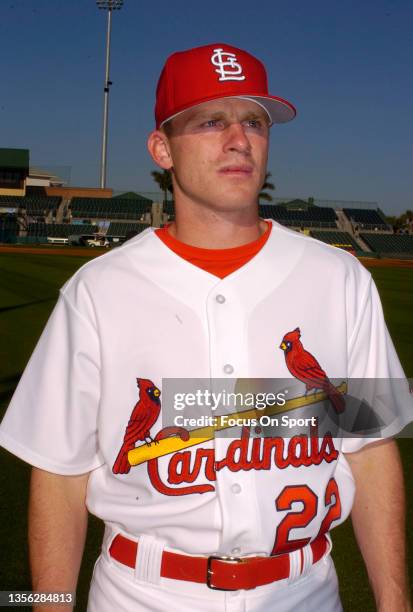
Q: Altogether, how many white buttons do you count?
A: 4